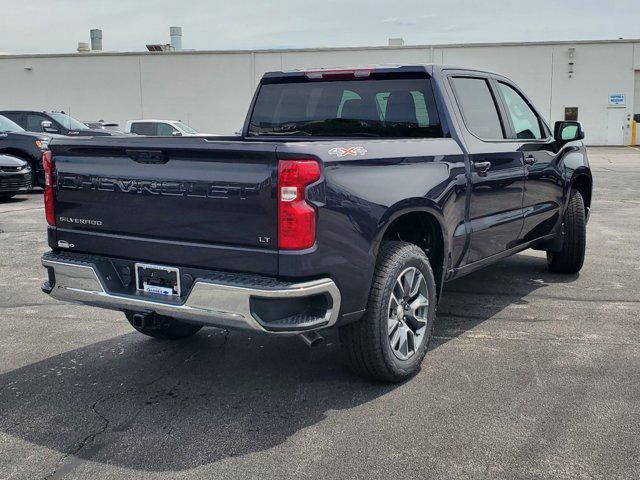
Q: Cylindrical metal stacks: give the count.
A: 2